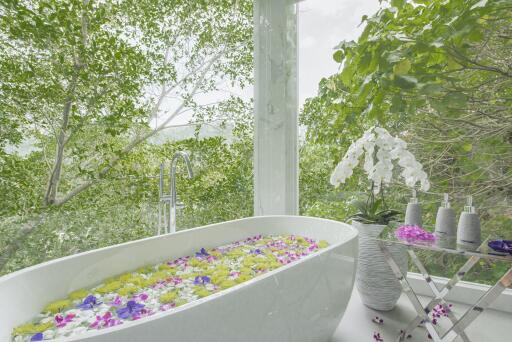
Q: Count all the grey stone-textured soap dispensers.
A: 3